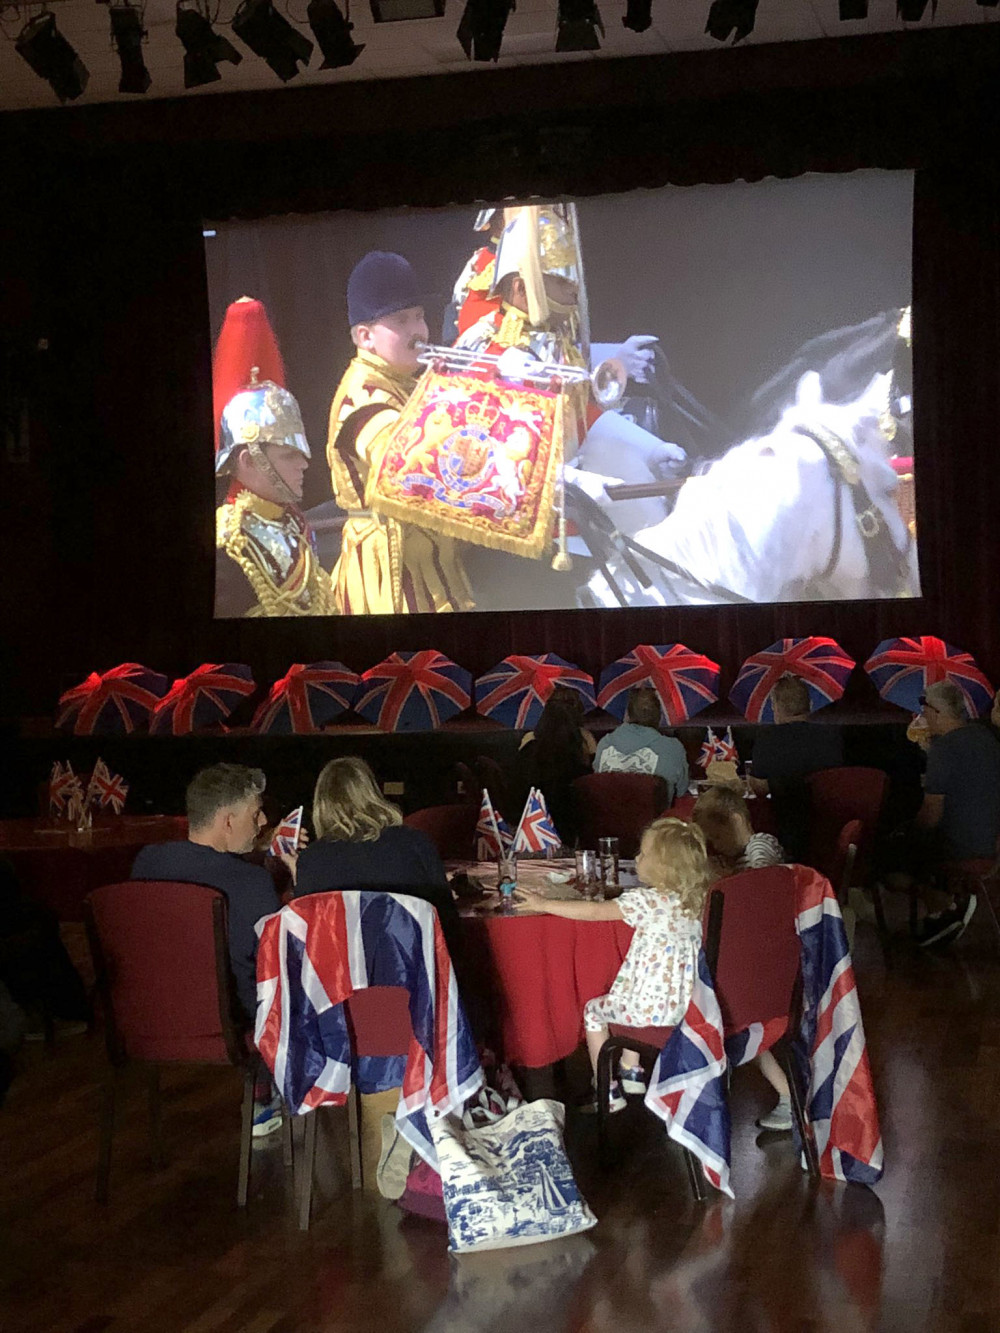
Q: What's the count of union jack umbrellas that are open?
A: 8